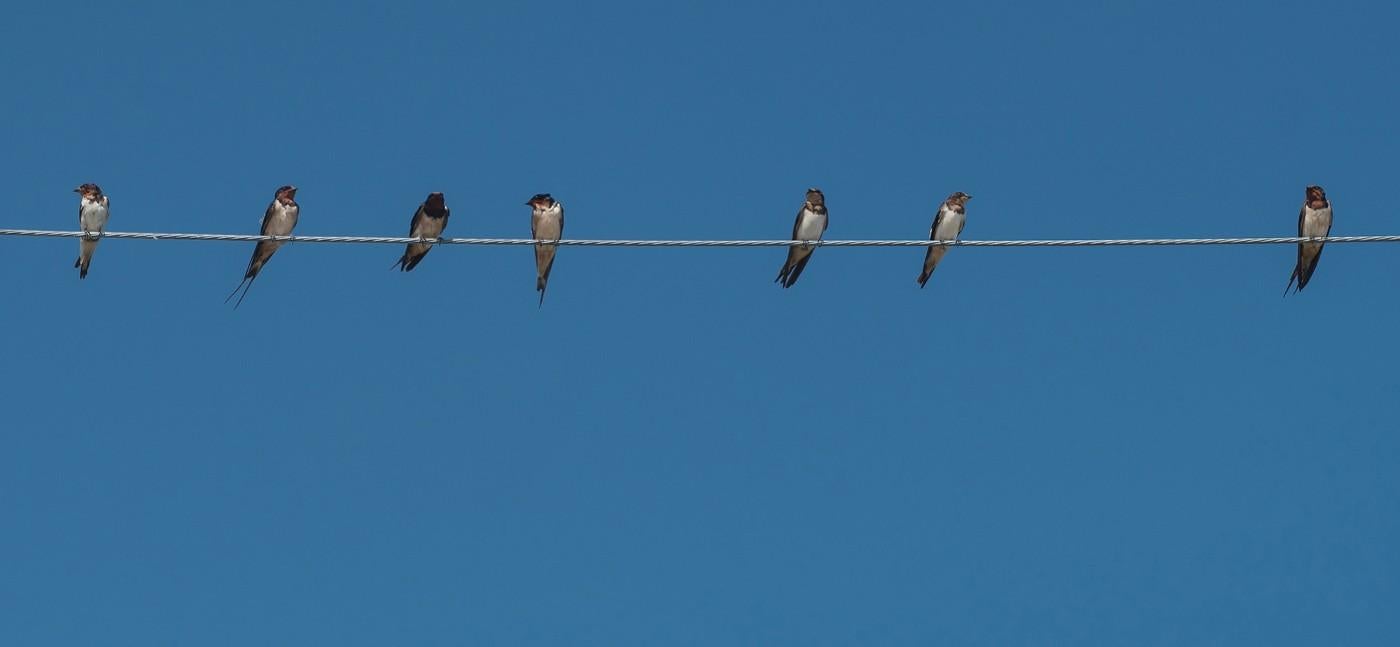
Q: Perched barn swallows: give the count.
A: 7